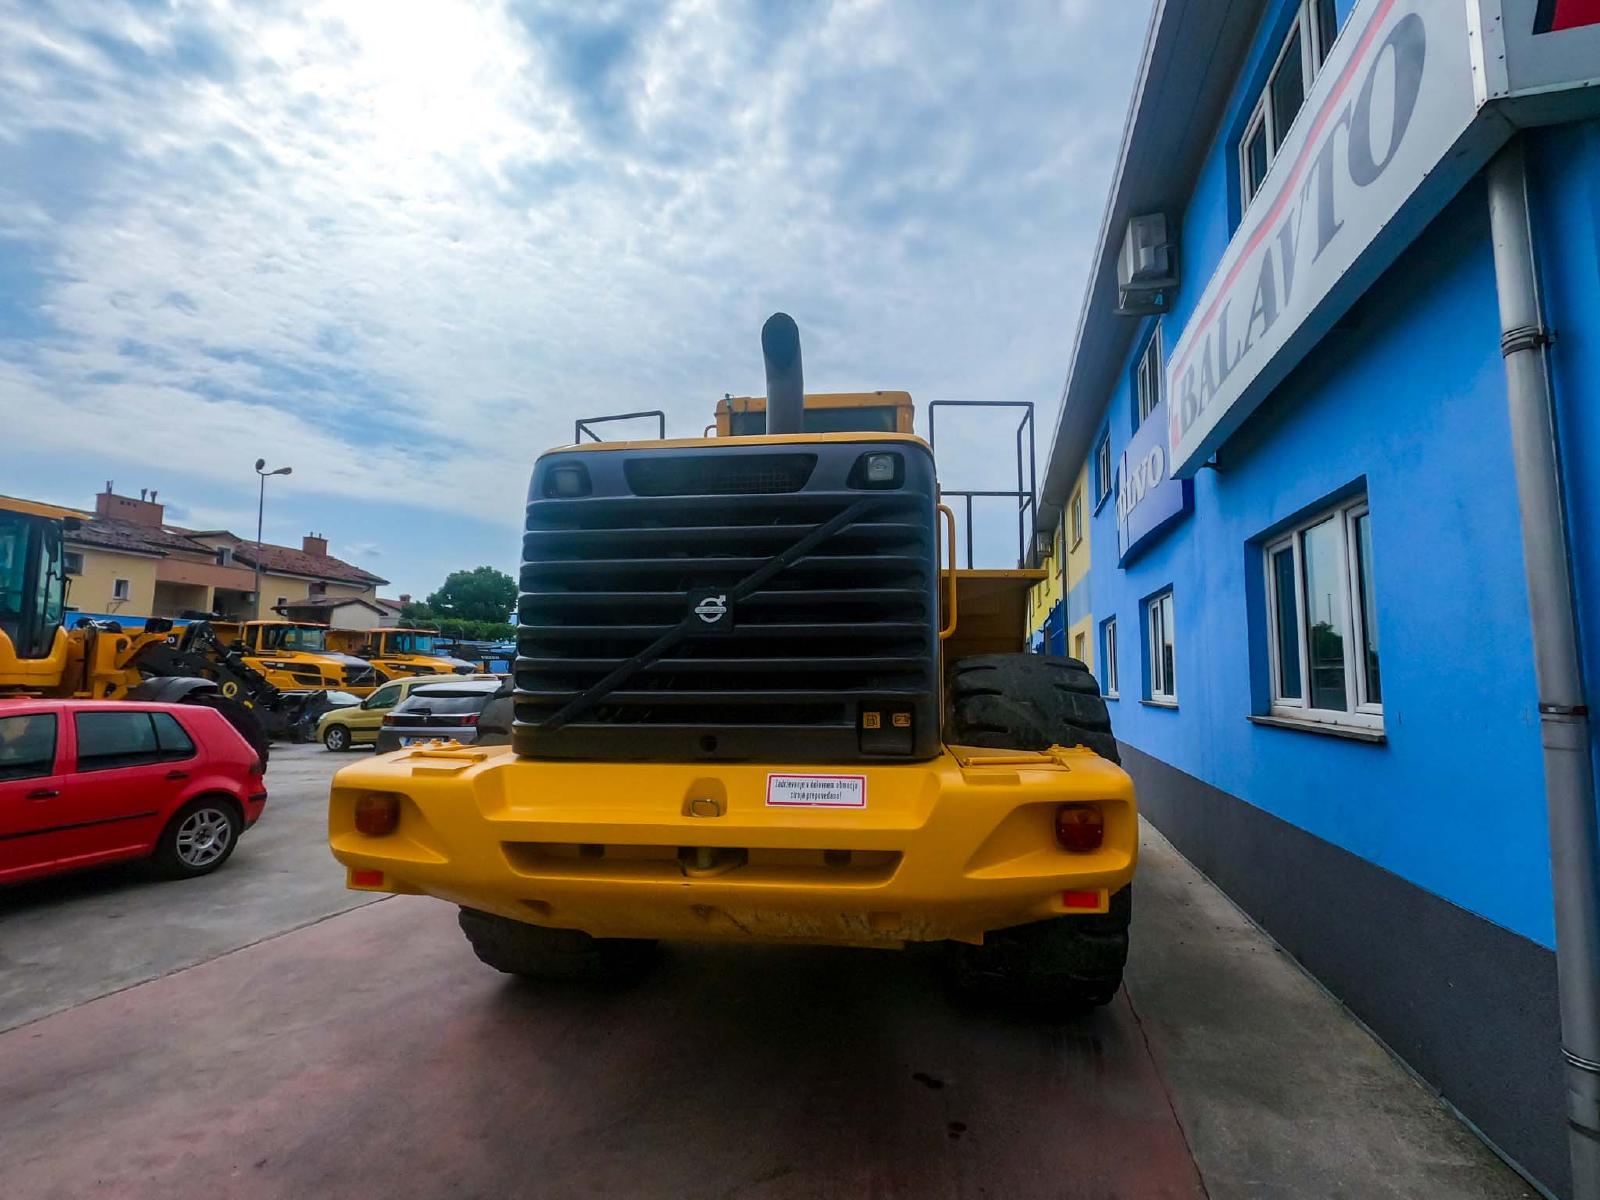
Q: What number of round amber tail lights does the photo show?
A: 2